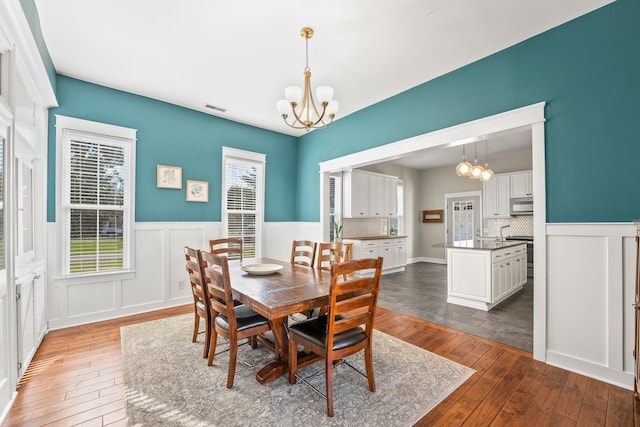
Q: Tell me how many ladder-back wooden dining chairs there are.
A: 6